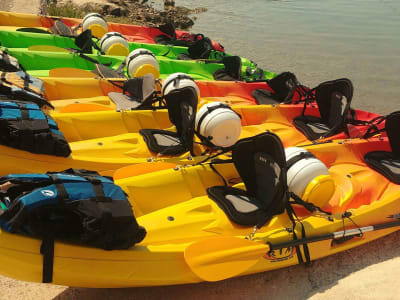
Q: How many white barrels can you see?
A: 6